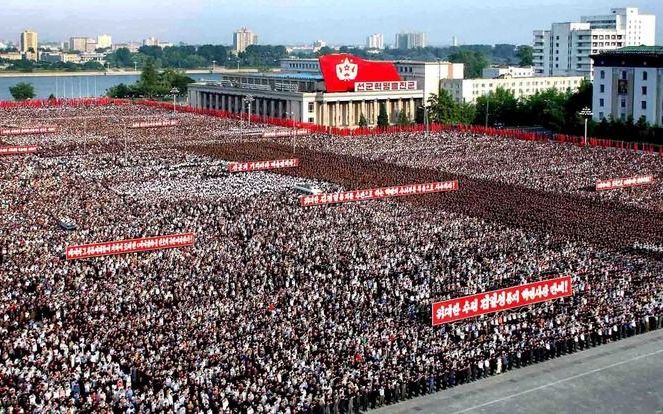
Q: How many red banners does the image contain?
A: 9